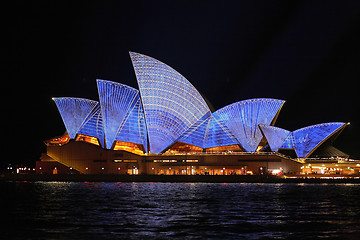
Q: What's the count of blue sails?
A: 6